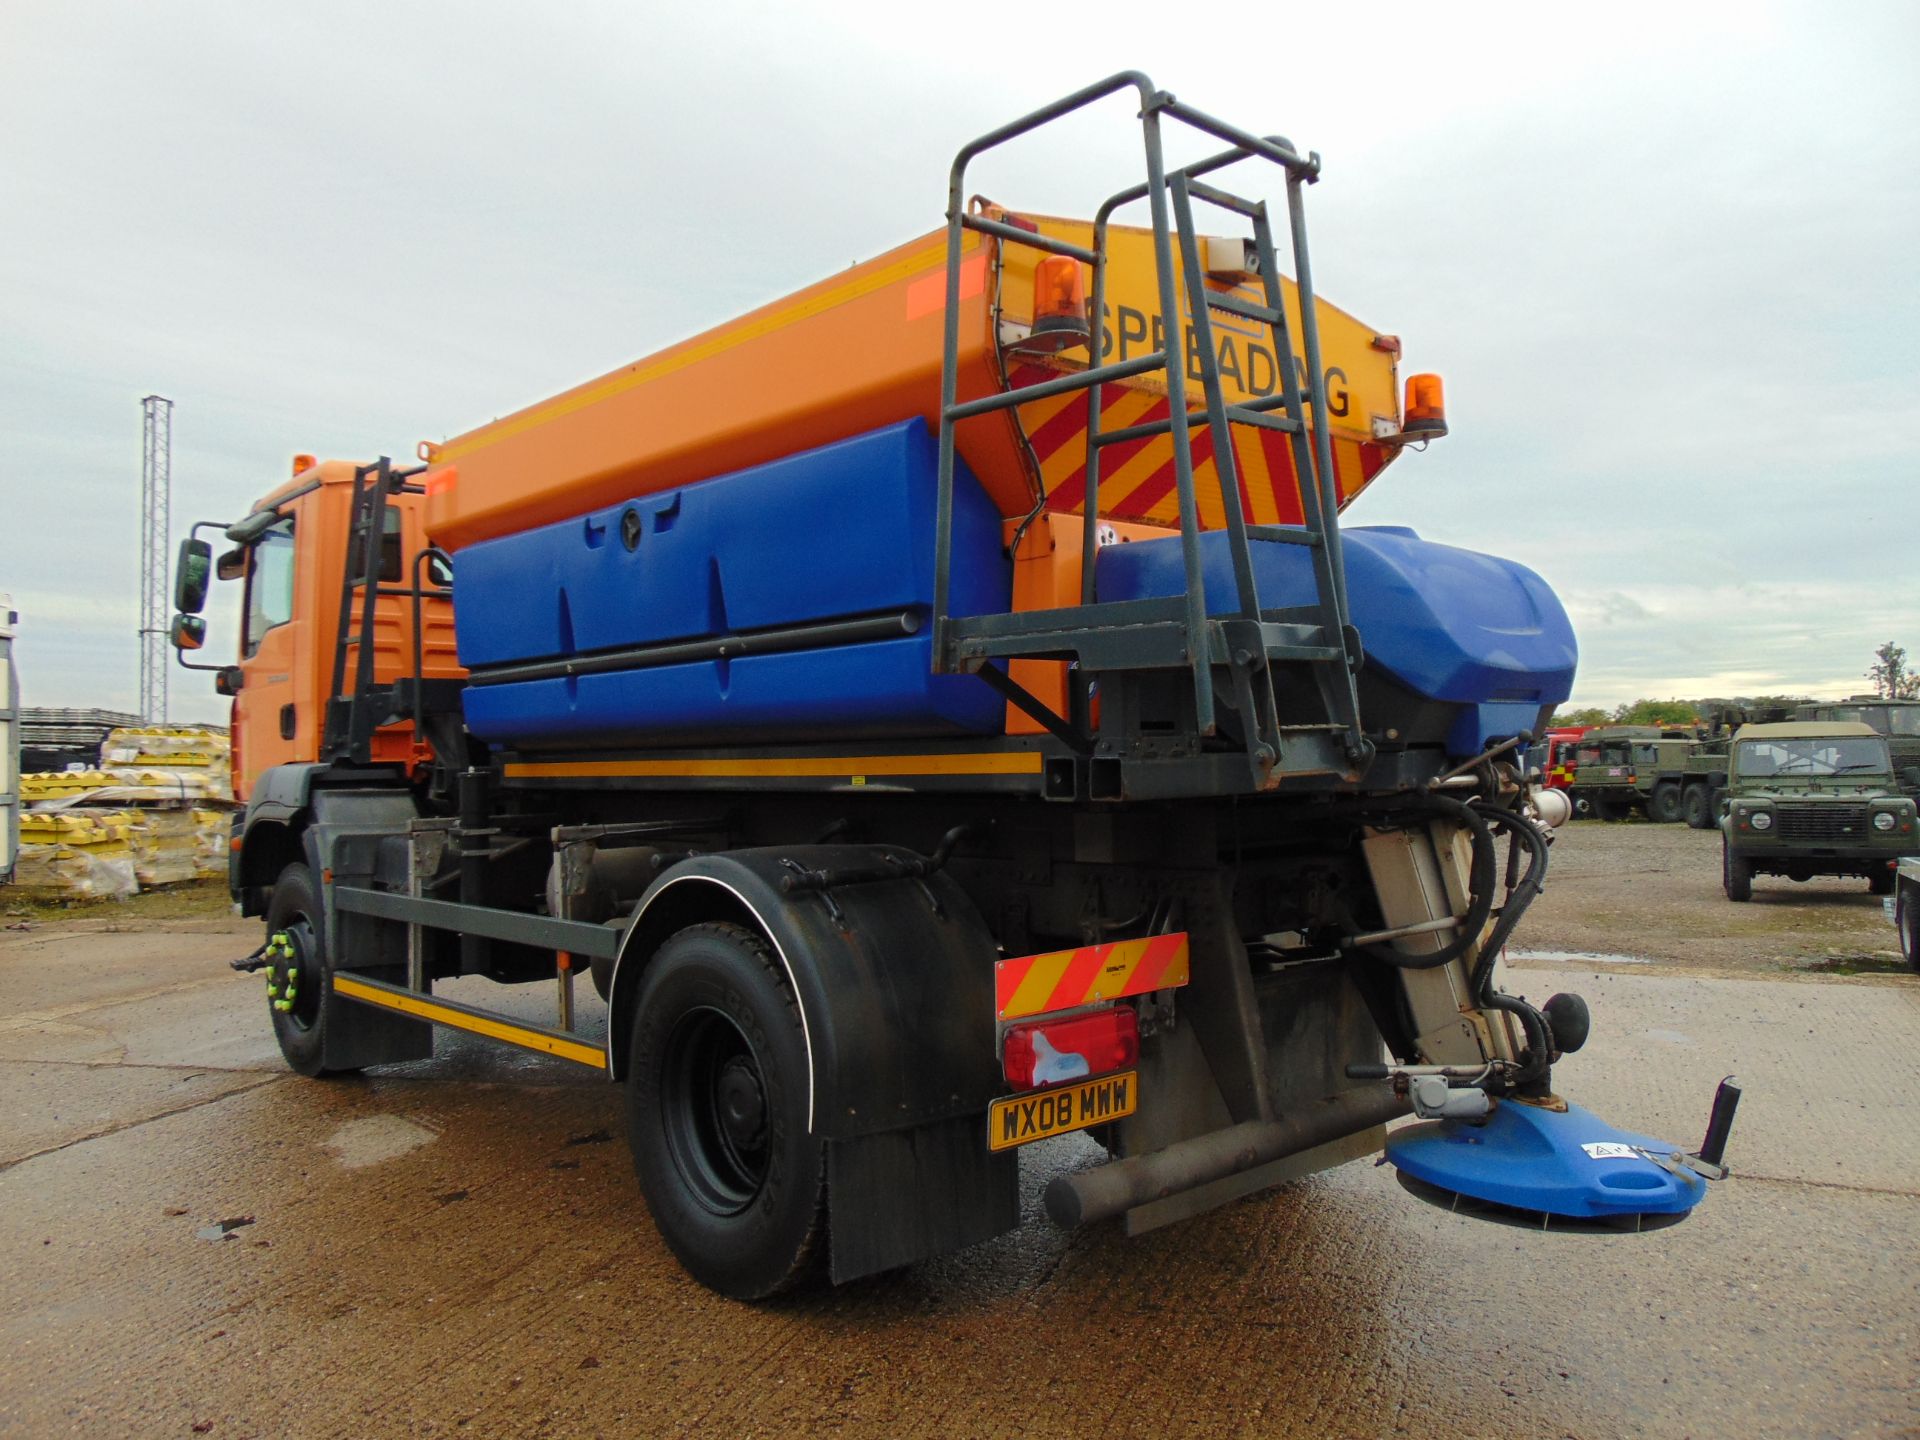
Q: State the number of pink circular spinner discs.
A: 0